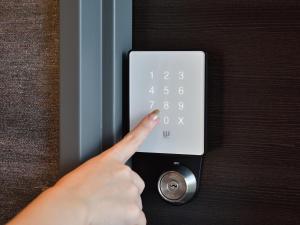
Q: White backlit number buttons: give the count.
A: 10